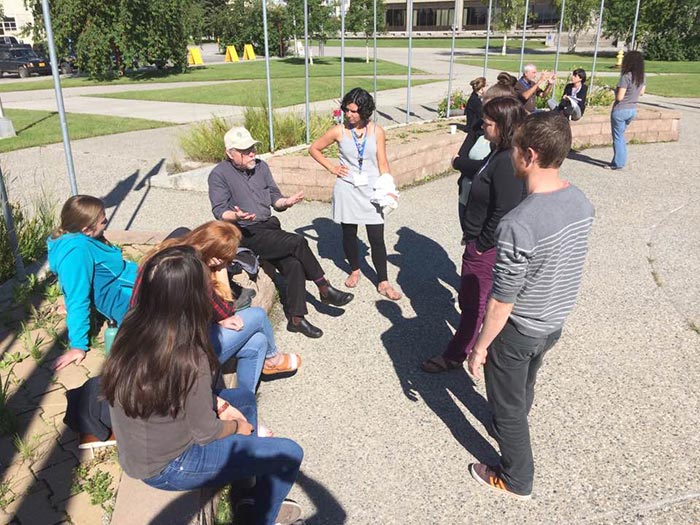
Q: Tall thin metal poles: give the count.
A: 13